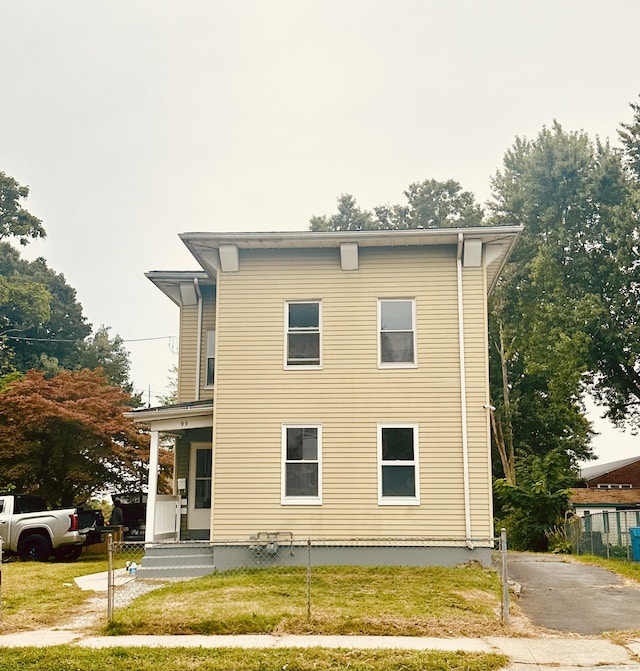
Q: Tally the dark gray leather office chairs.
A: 0